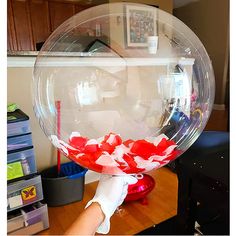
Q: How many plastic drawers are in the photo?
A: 5